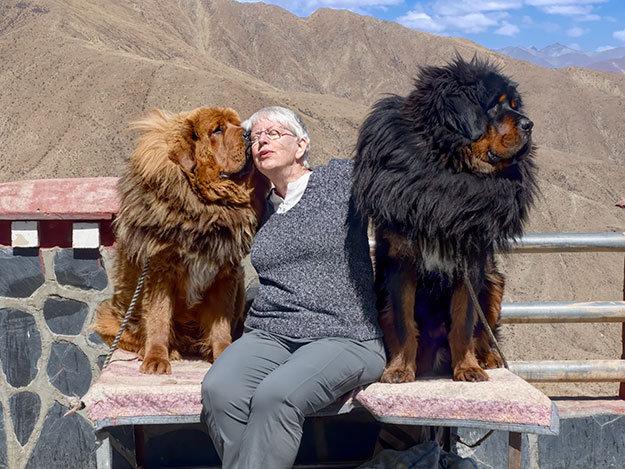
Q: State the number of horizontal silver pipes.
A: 3